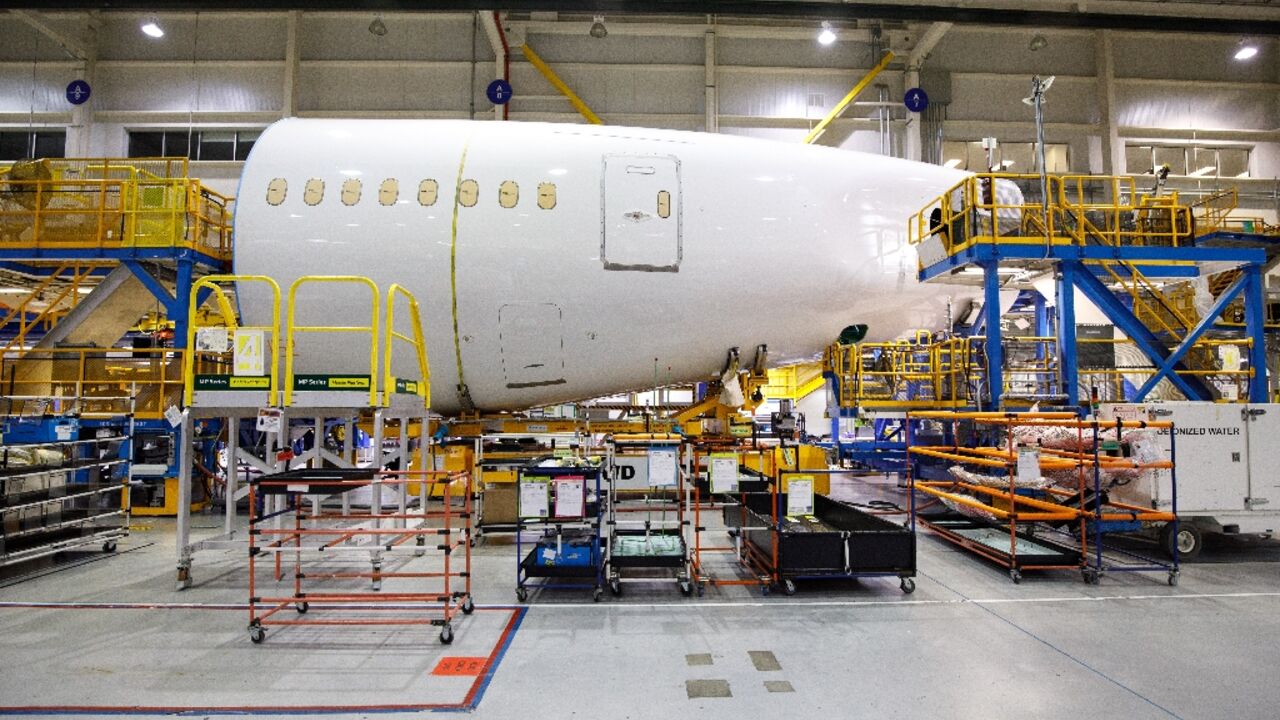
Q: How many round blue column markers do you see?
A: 3